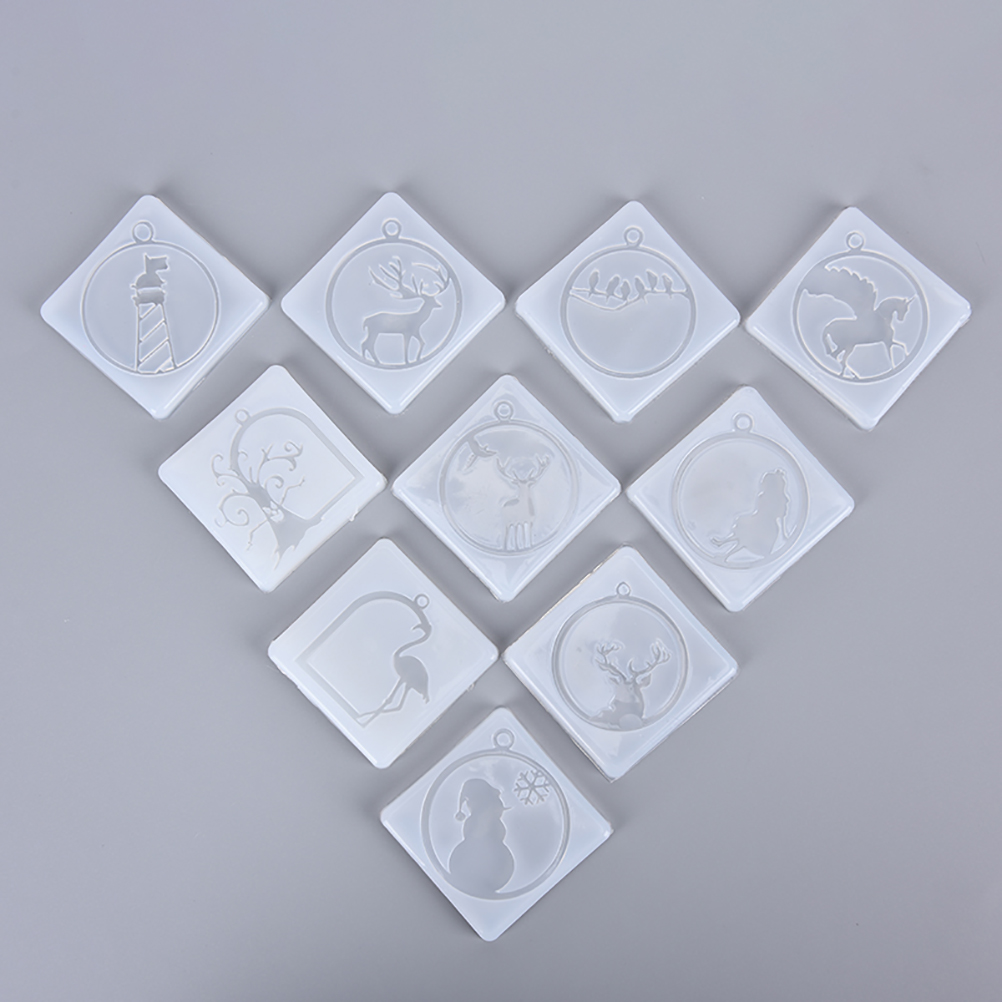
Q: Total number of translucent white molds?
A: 10